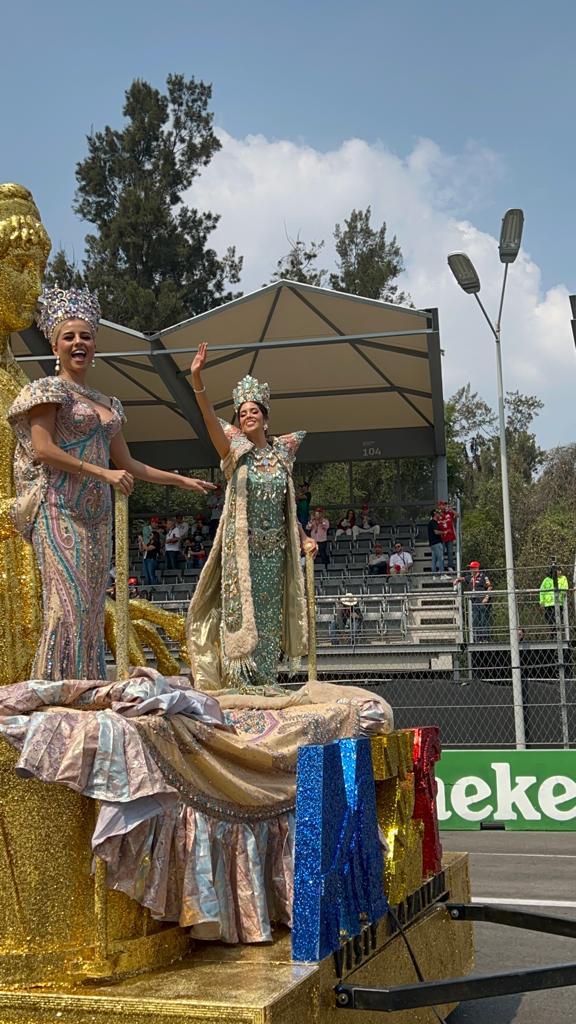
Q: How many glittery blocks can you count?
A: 3